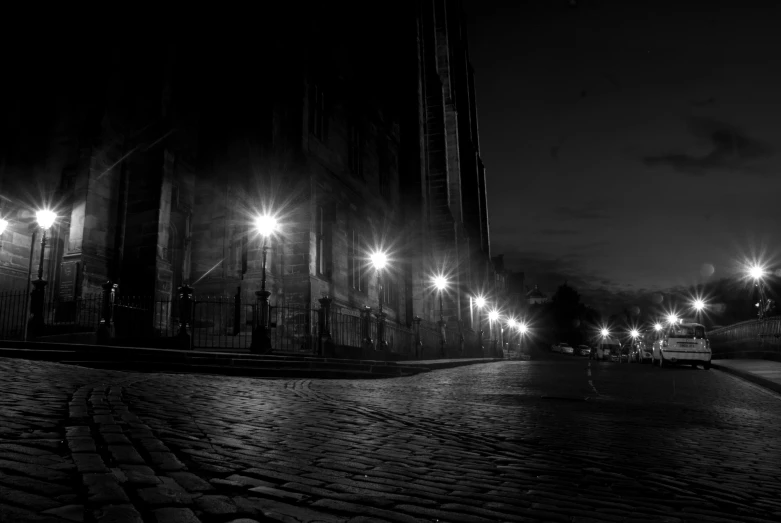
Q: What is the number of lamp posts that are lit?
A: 15